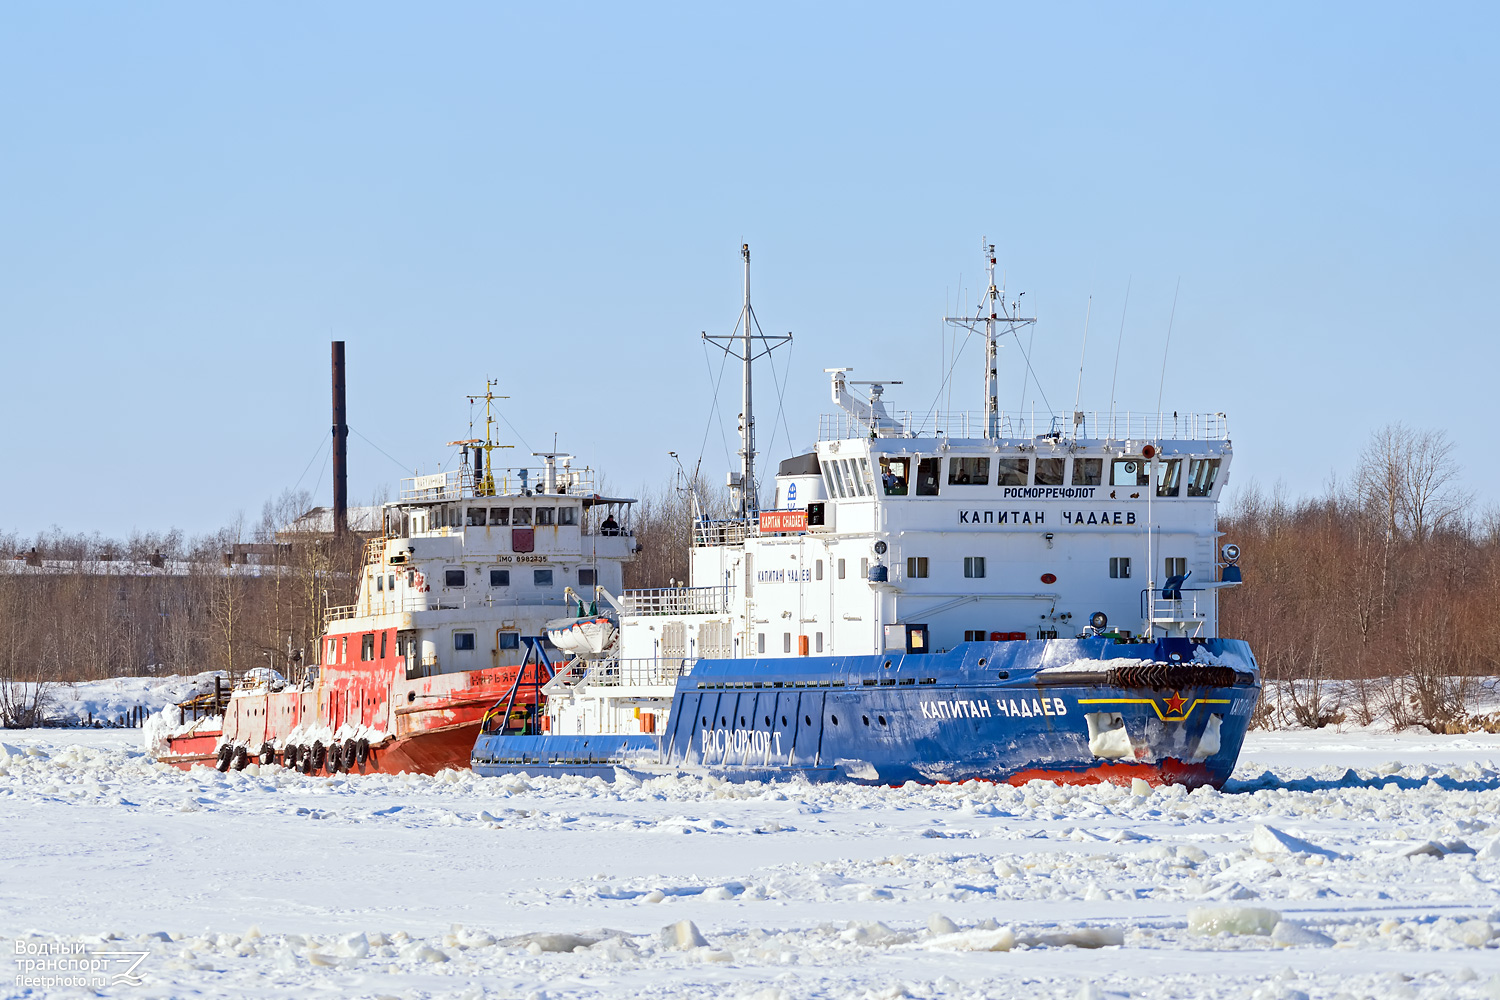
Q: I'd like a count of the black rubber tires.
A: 9